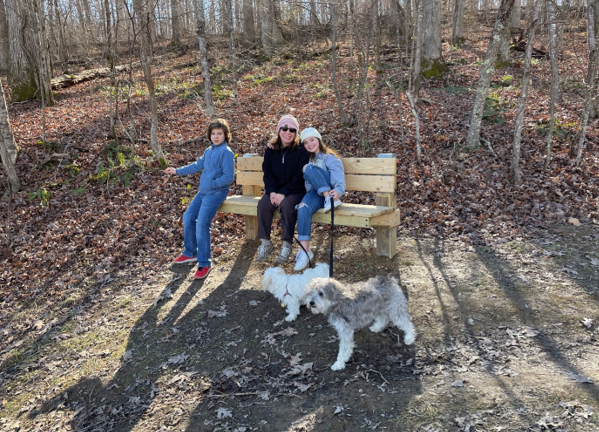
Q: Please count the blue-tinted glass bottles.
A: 0